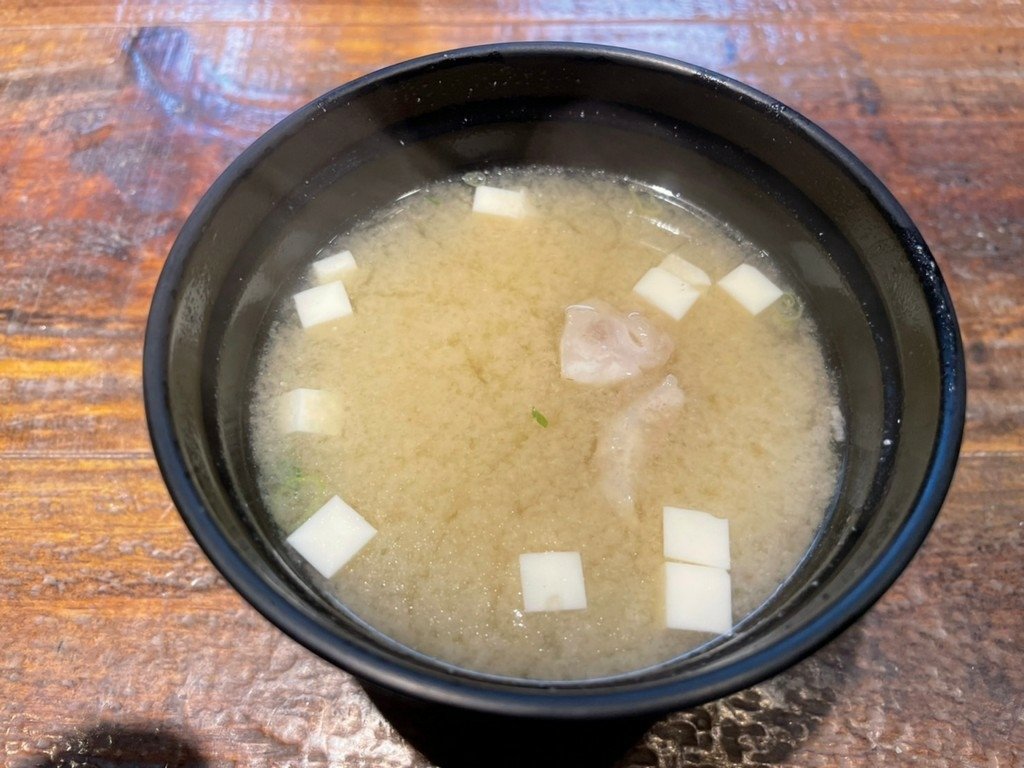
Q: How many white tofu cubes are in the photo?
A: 11